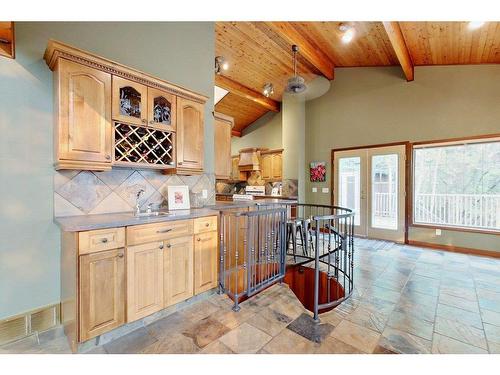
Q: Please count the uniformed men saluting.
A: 0